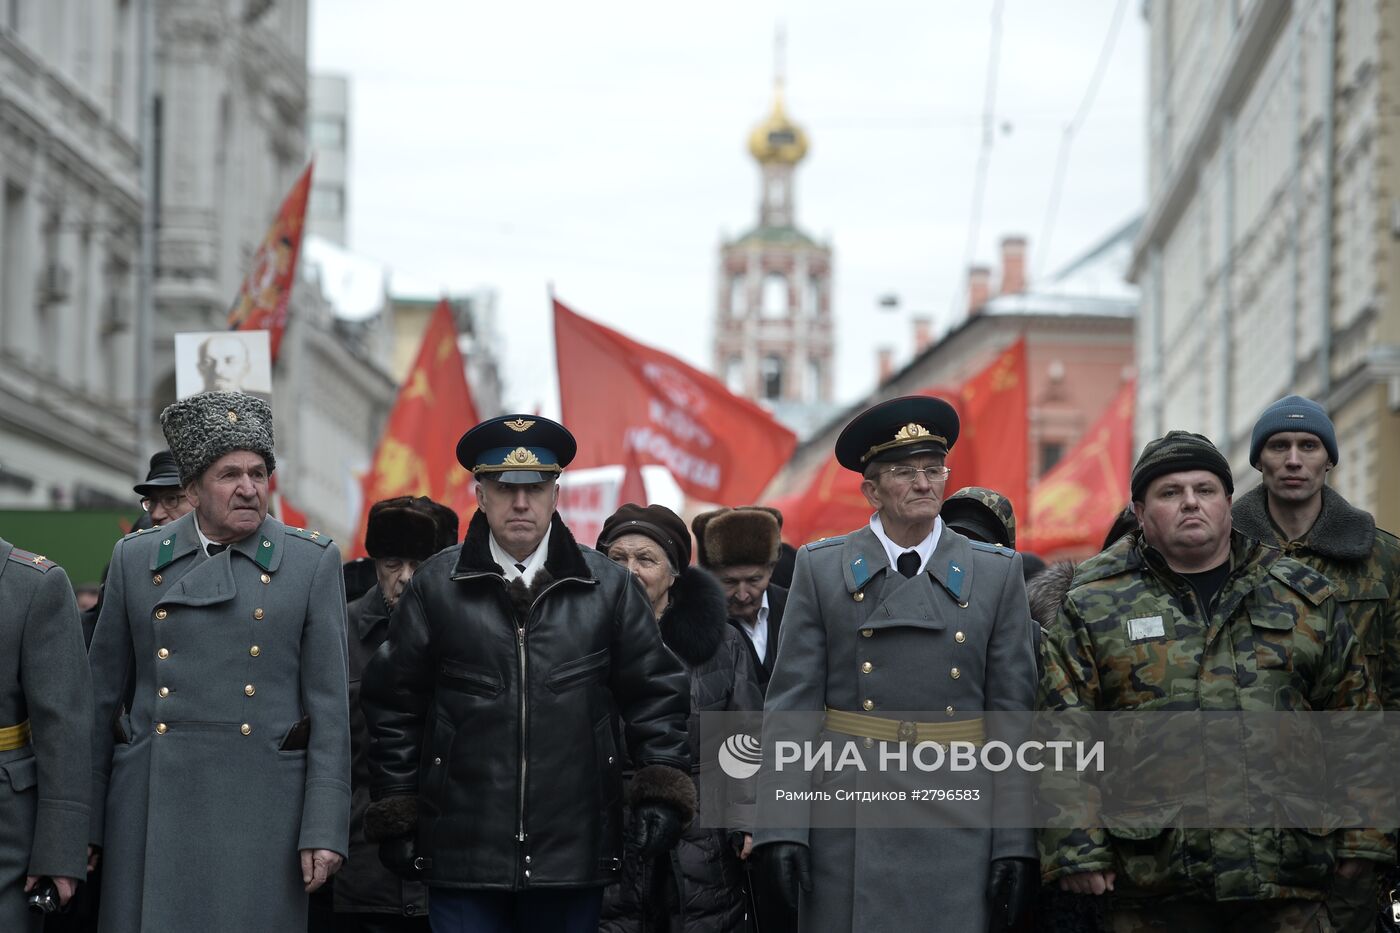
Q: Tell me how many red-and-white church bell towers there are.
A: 1